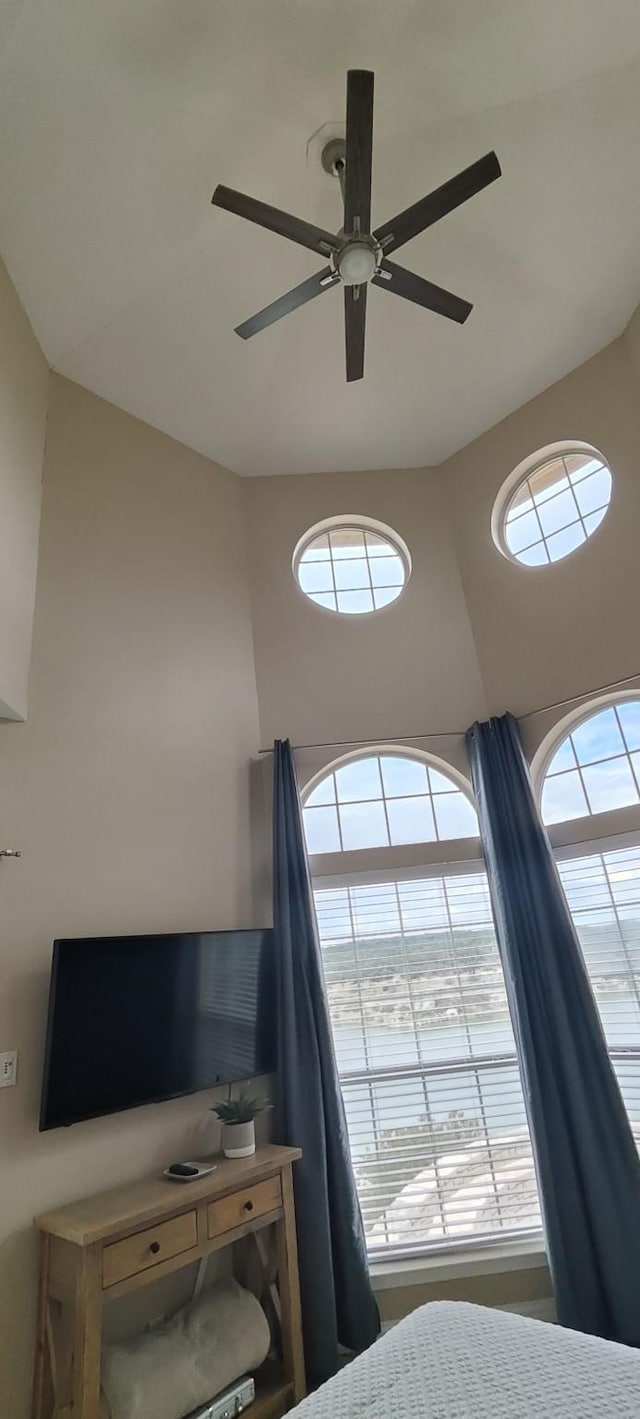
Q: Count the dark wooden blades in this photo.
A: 6